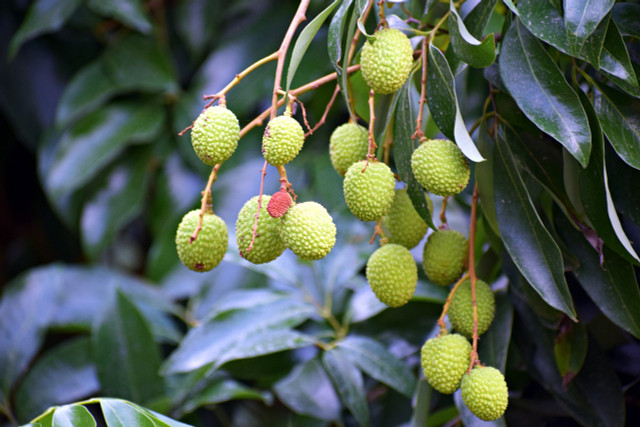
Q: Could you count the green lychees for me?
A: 15